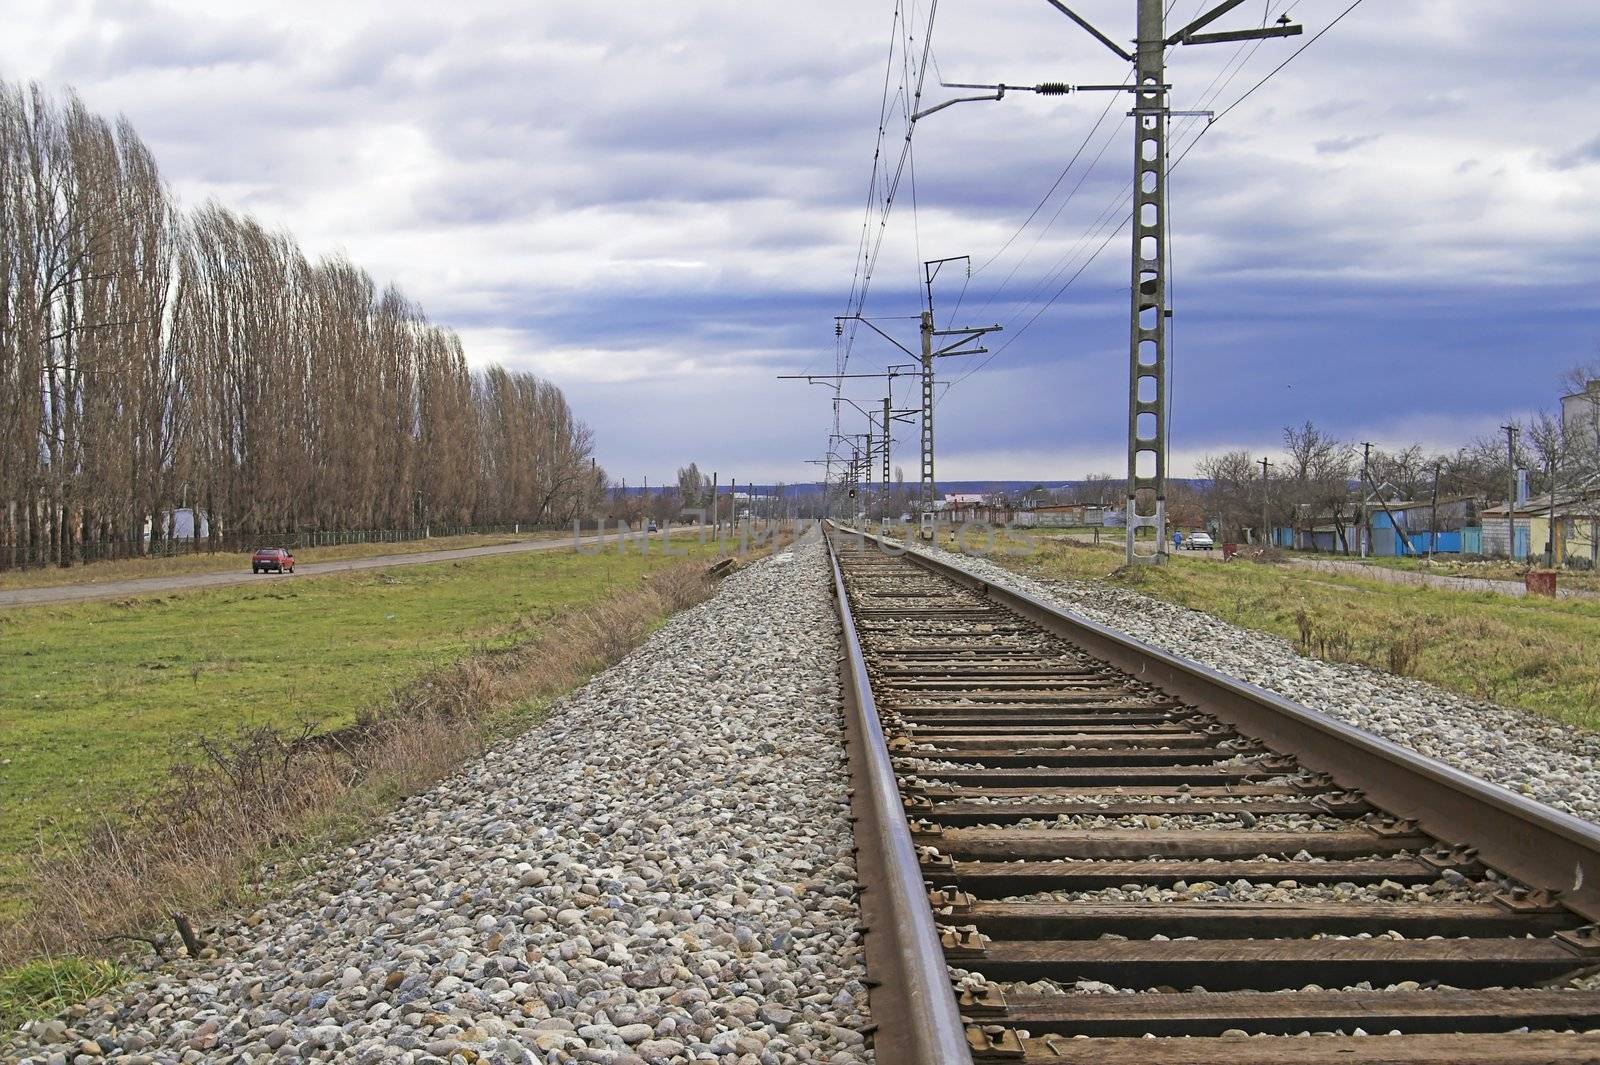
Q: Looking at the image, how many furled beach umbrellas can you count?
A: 0